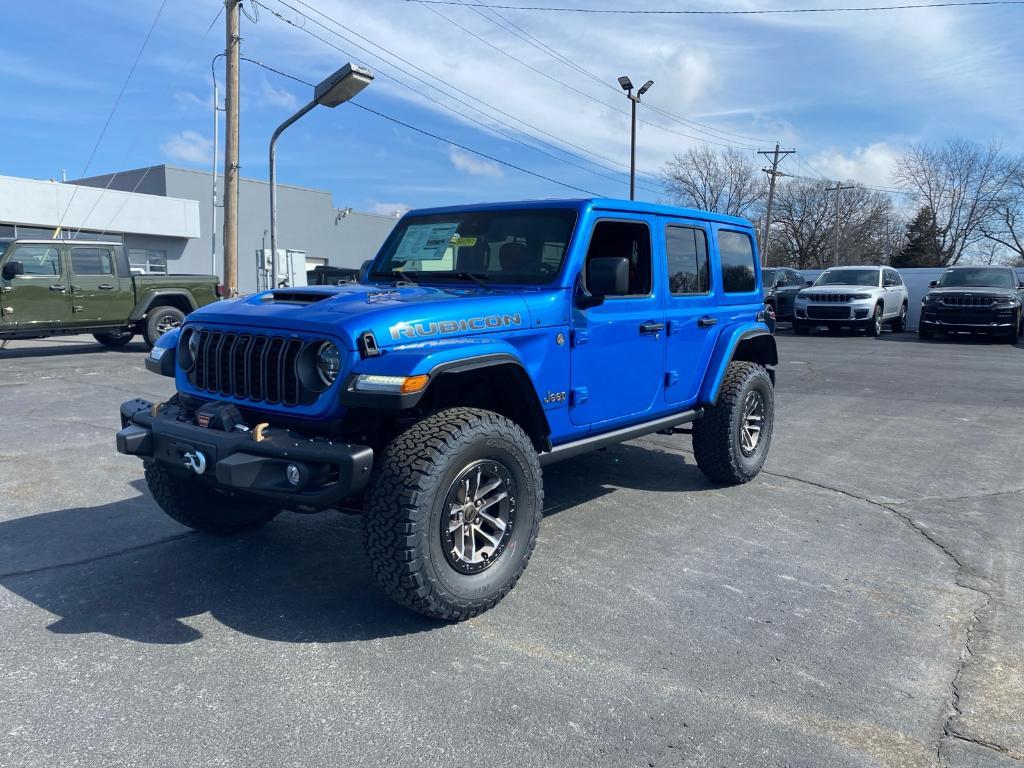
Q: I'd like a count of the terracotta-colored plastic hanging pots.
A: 0